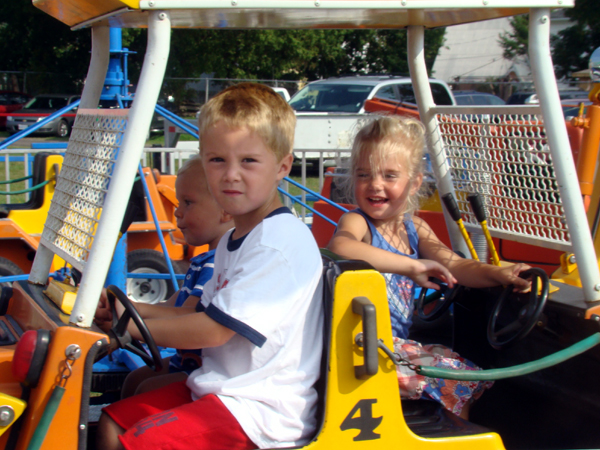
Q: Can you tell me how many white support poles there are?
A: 4